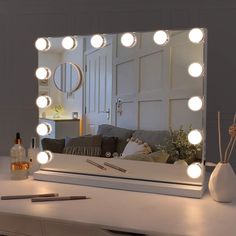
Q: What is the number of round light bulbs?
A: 14